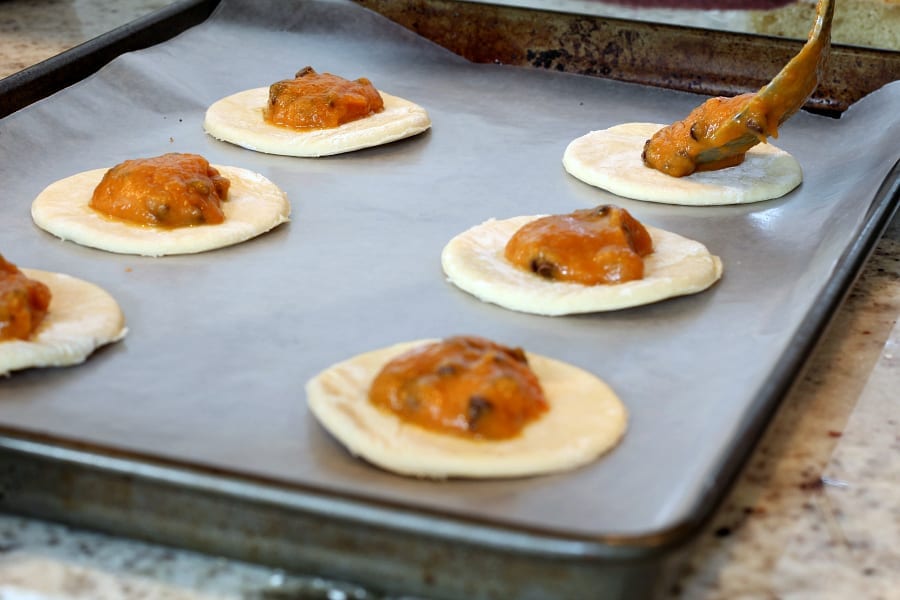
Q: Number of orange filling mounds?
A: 6